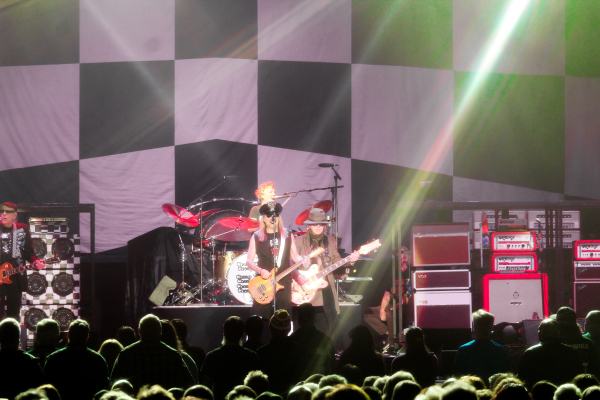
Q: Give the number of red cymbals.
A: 4